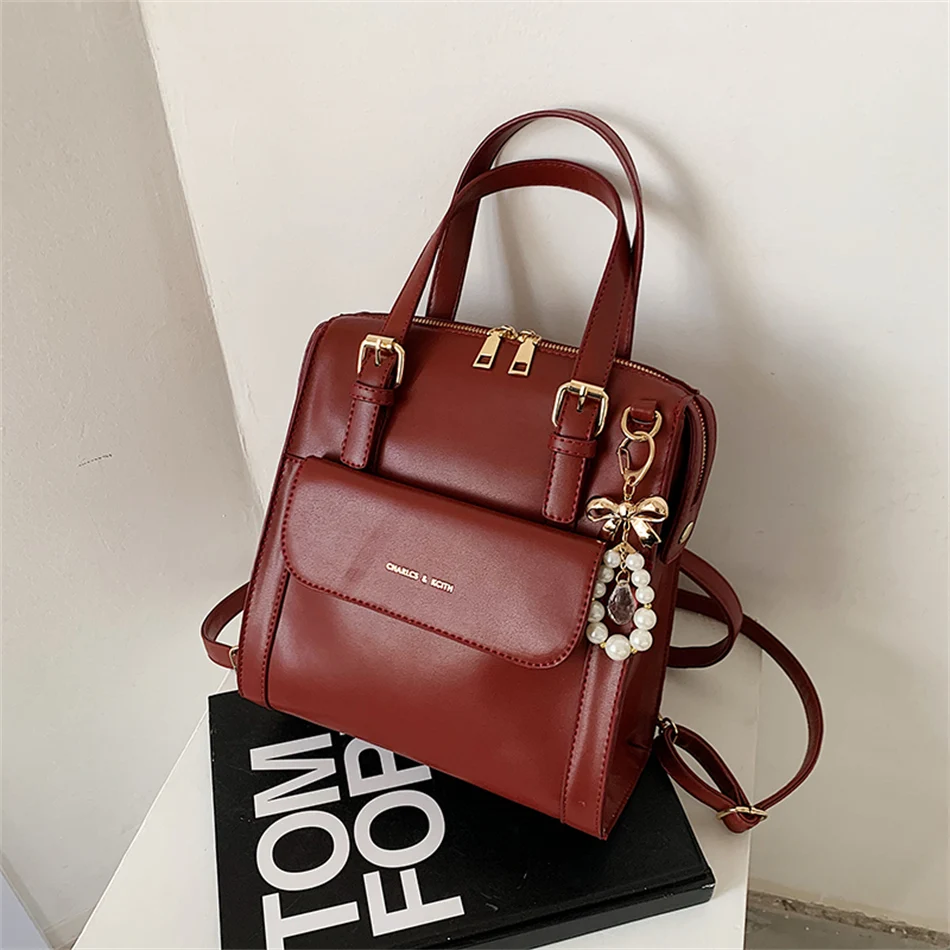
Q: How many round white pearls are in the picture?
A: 11